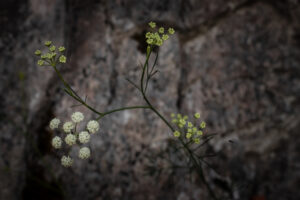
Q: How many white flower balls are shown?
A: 9